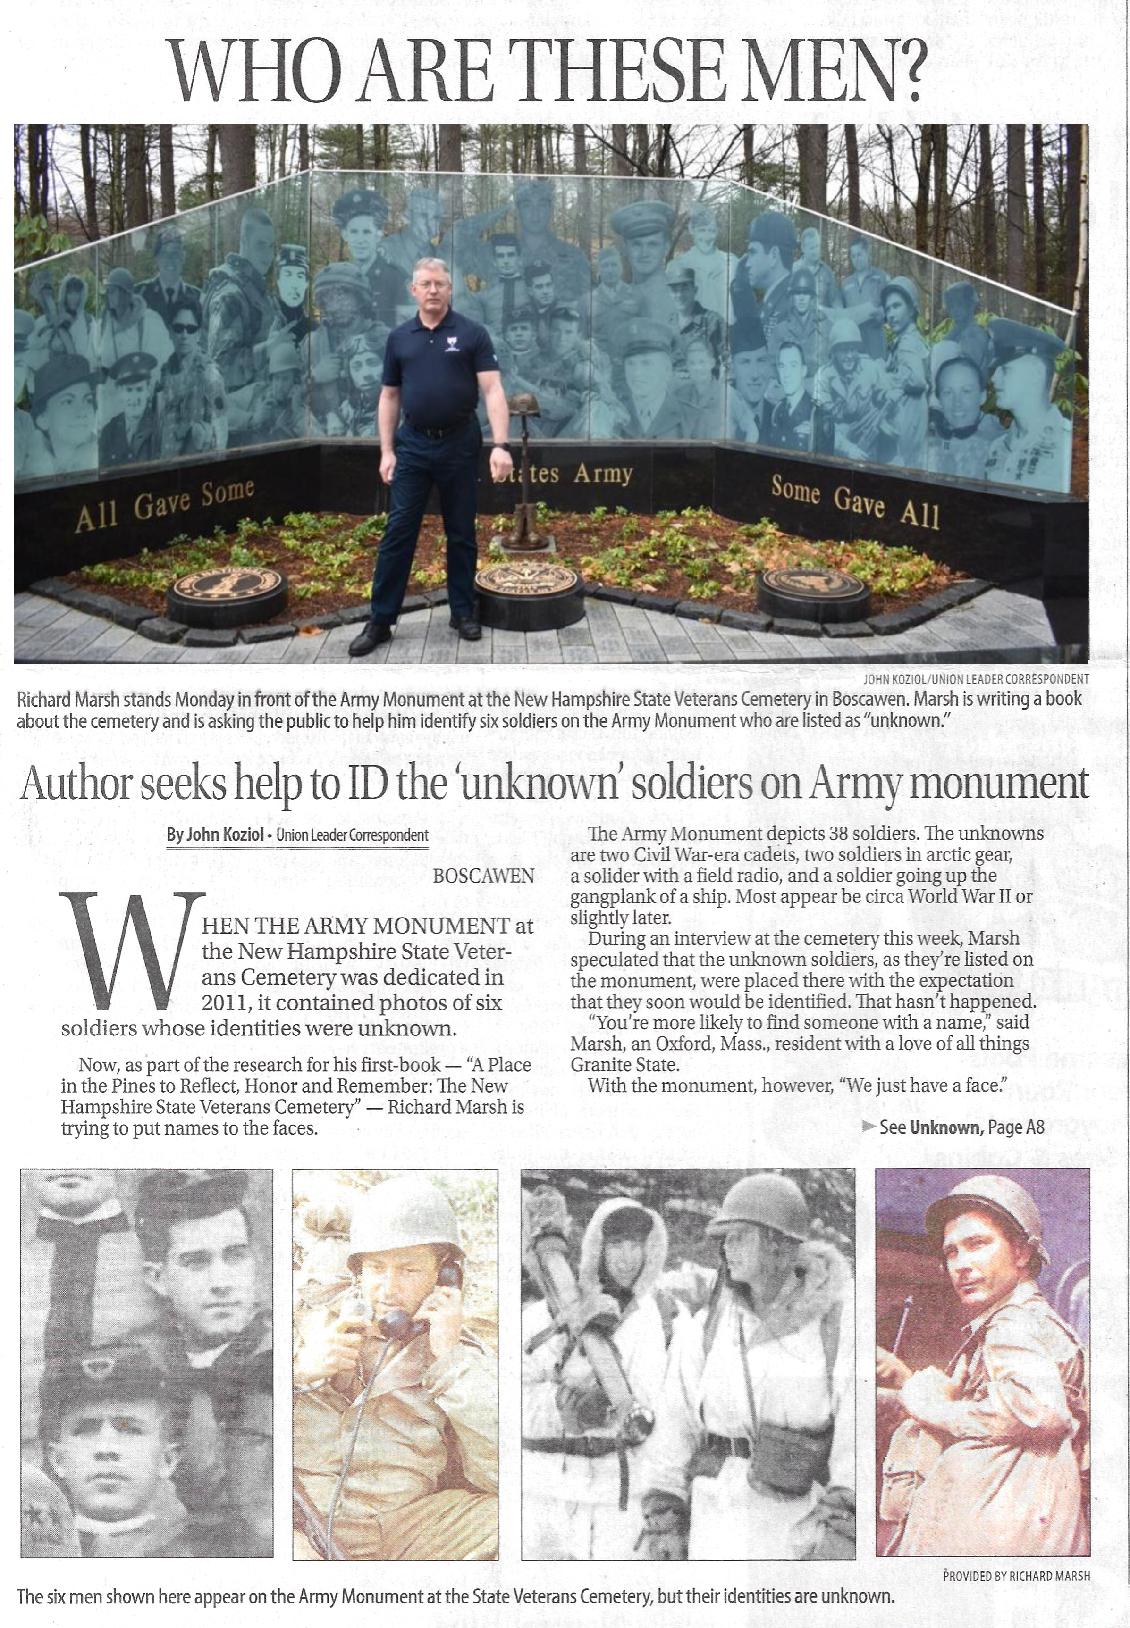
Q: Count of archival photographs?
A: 4